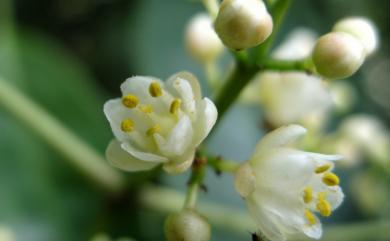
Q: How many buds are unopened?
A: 5